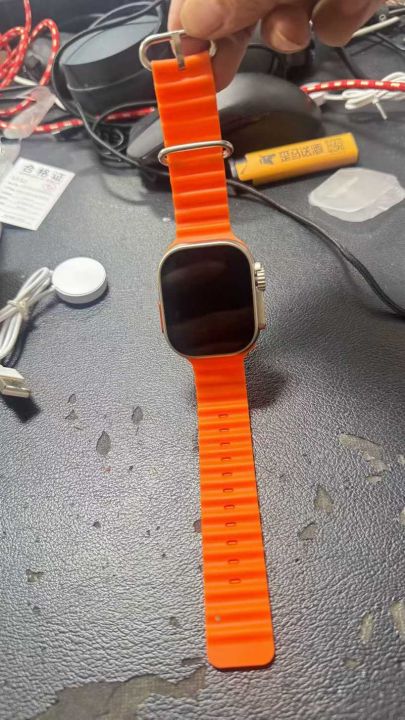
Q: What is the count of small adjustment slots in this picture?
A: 11